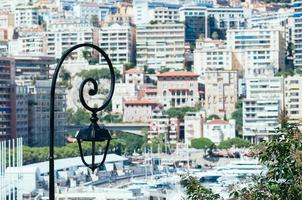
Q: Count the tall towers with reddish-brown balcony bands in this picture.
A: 1